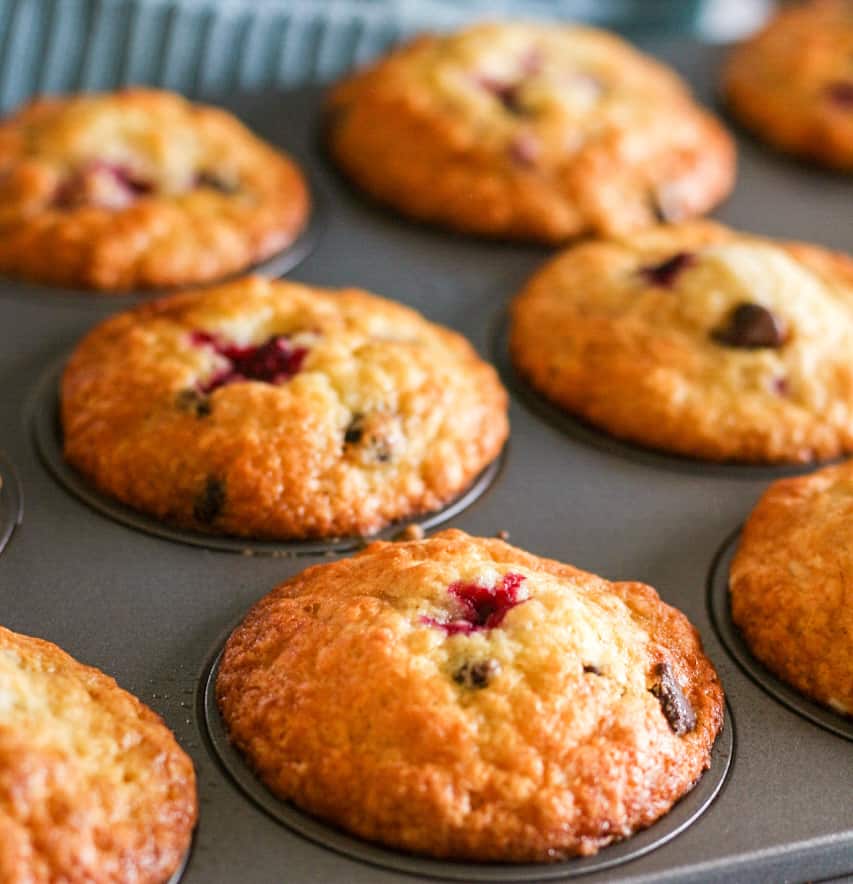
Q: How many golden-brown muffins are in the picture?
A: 8